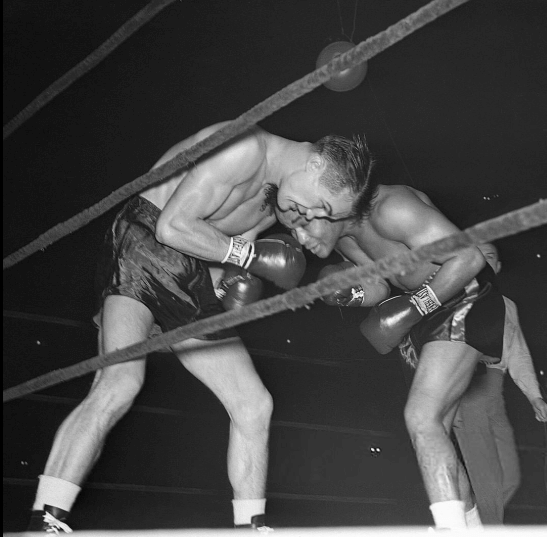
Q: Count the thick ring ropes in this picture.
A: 3